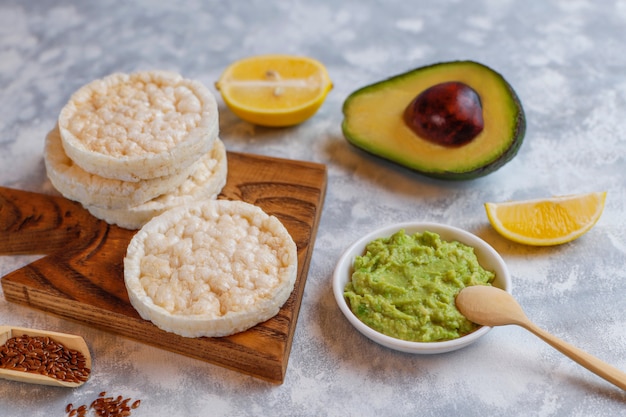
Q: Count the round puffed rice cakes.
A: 4